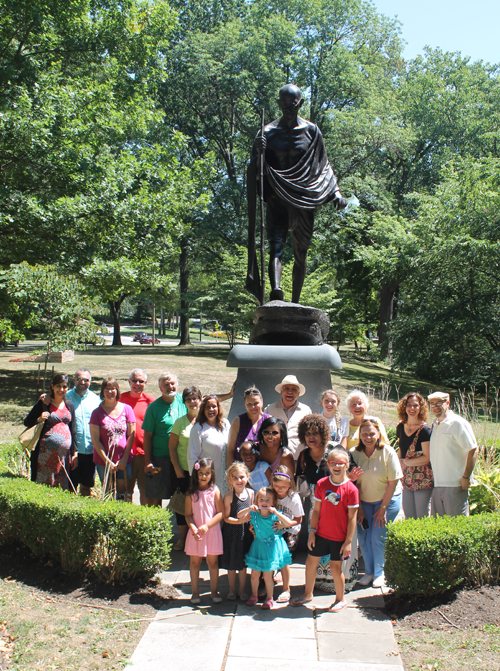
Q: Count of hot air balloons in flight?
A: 0